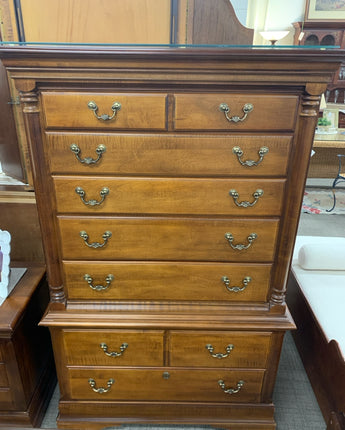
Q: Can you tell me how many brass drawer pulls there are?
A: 14